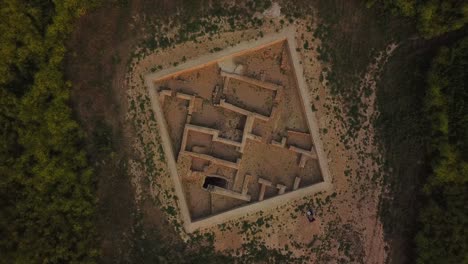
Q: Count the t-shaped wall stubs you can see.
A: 2